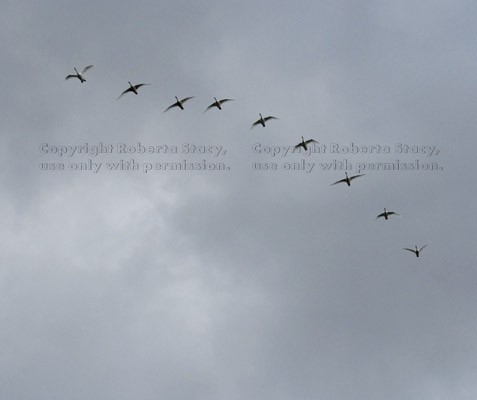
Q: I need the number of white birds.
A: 9